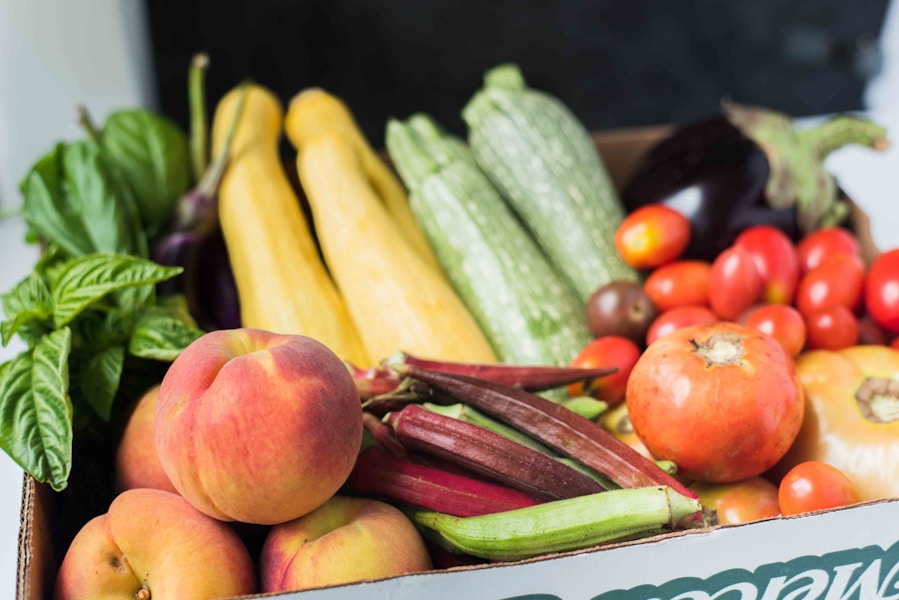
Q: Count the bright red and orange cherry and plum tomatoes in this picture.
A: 12